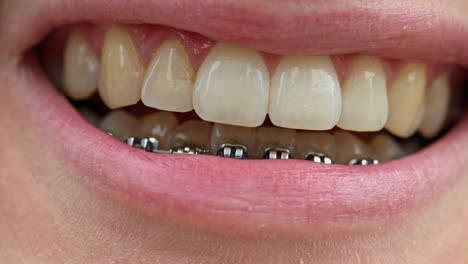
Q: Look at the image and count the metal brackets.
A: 6